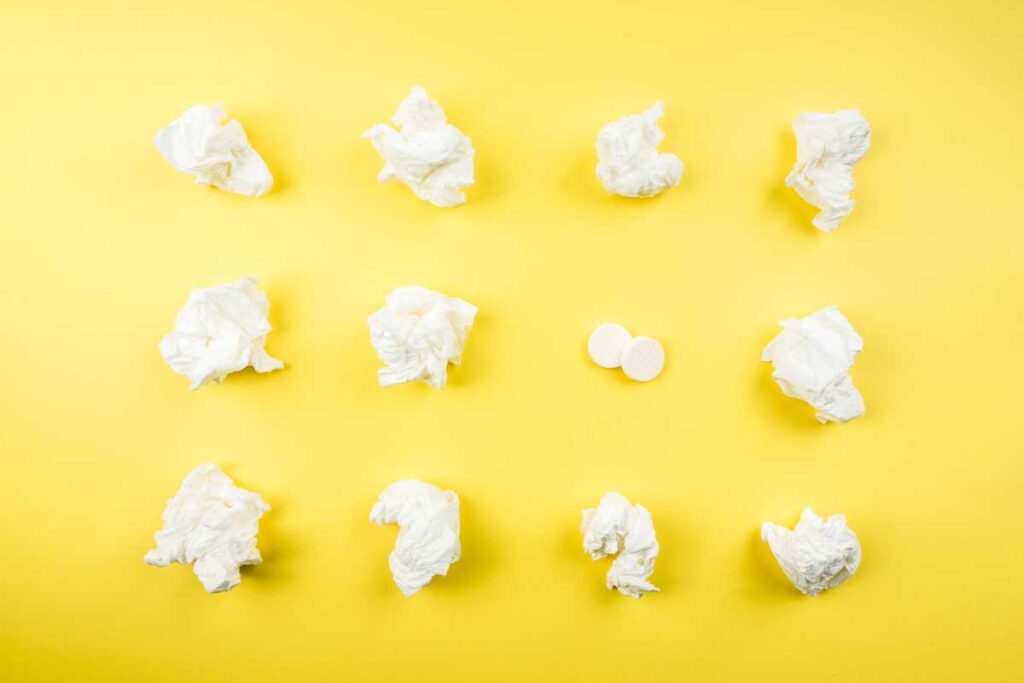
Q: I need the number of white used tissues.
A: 11